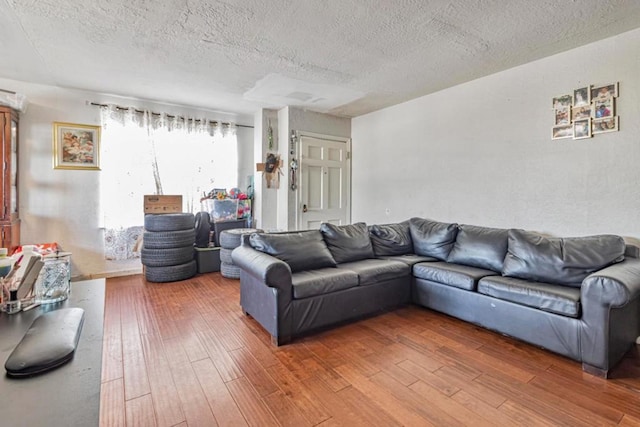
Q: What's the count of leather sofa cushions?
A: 11